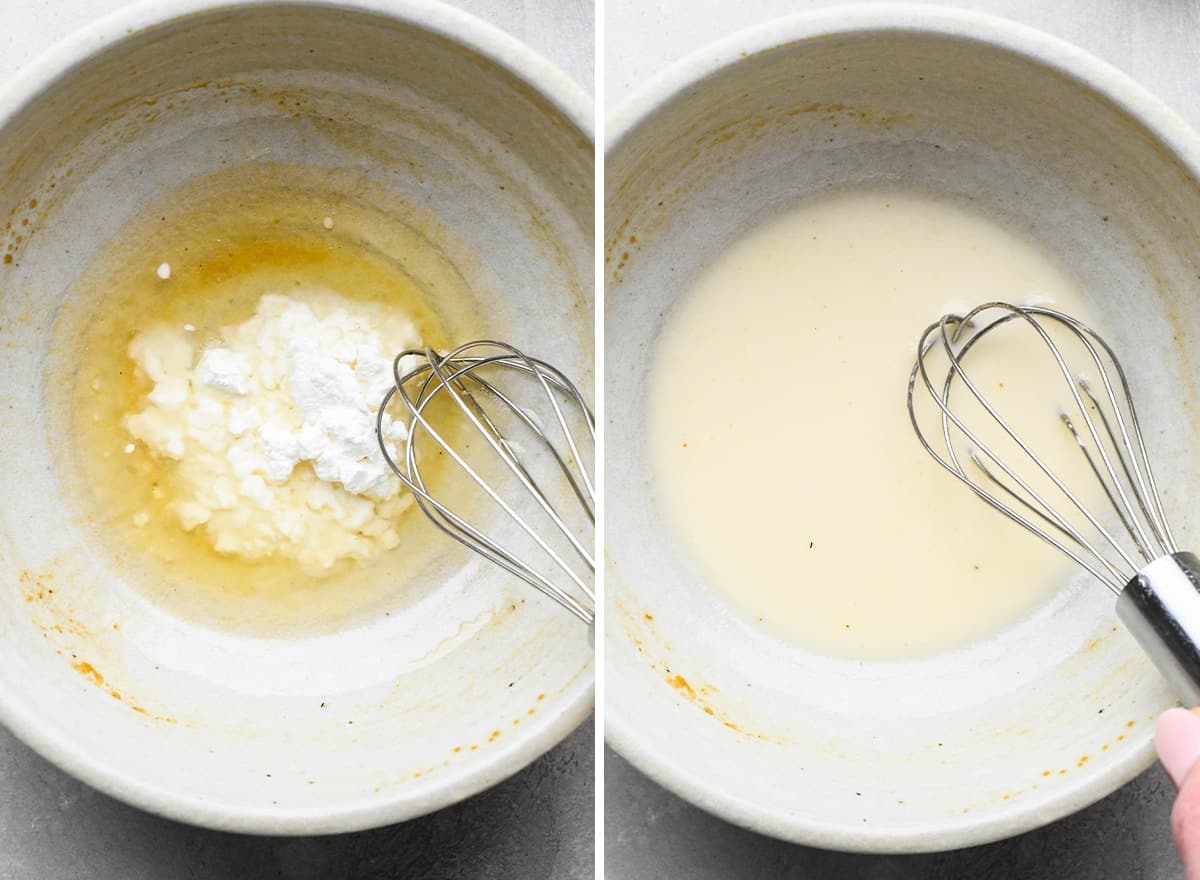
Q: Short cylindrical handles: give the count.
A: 1